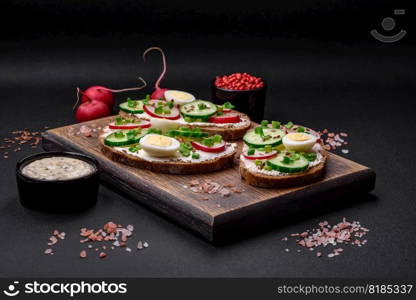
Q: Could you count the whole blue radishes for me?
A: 0